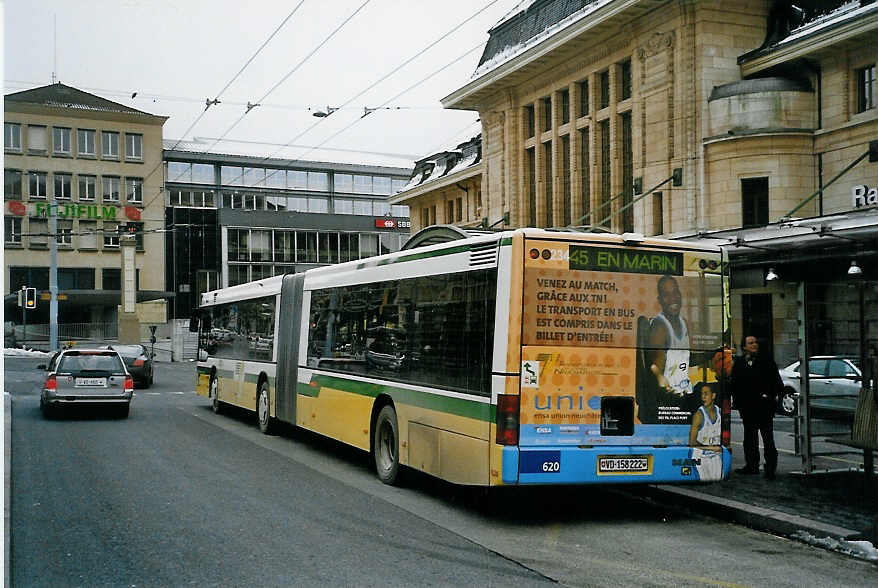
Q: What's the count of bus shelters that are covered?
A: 1